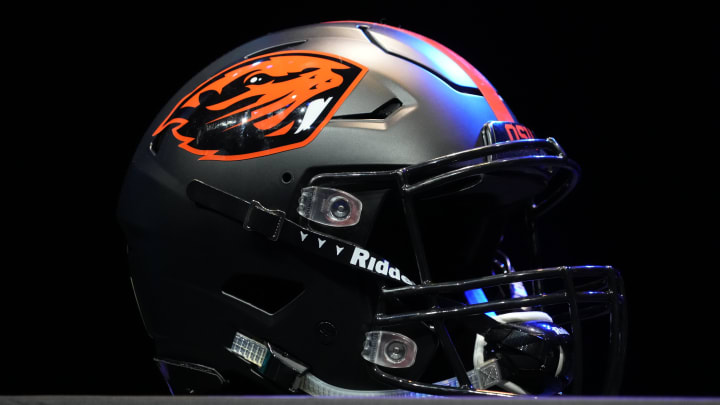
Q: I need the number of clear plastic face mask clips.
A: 2